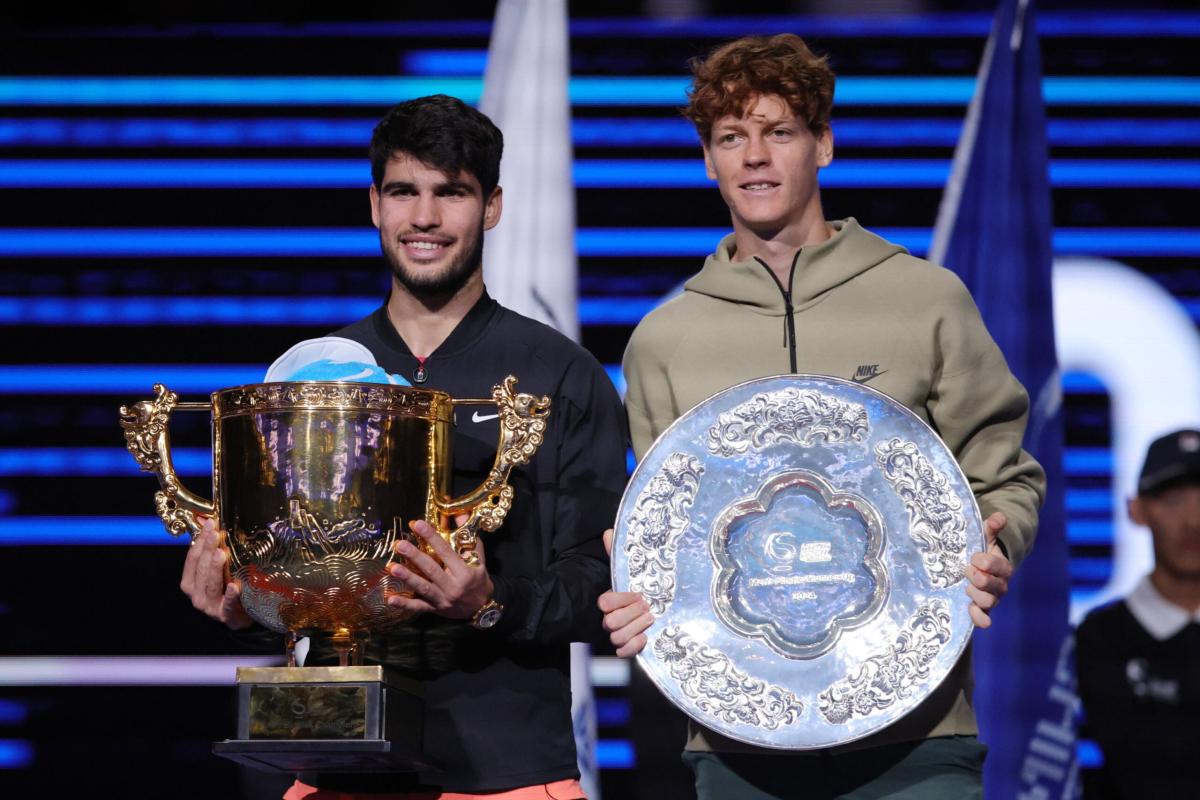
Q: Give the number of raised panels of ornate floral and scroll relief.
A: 5